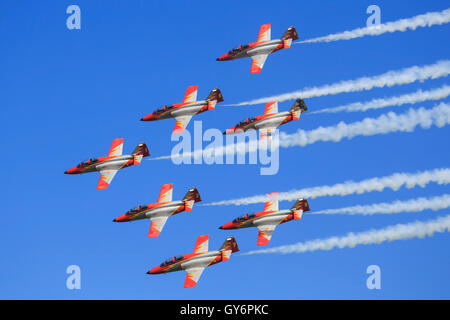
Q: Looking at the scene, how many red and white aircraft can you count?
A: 7